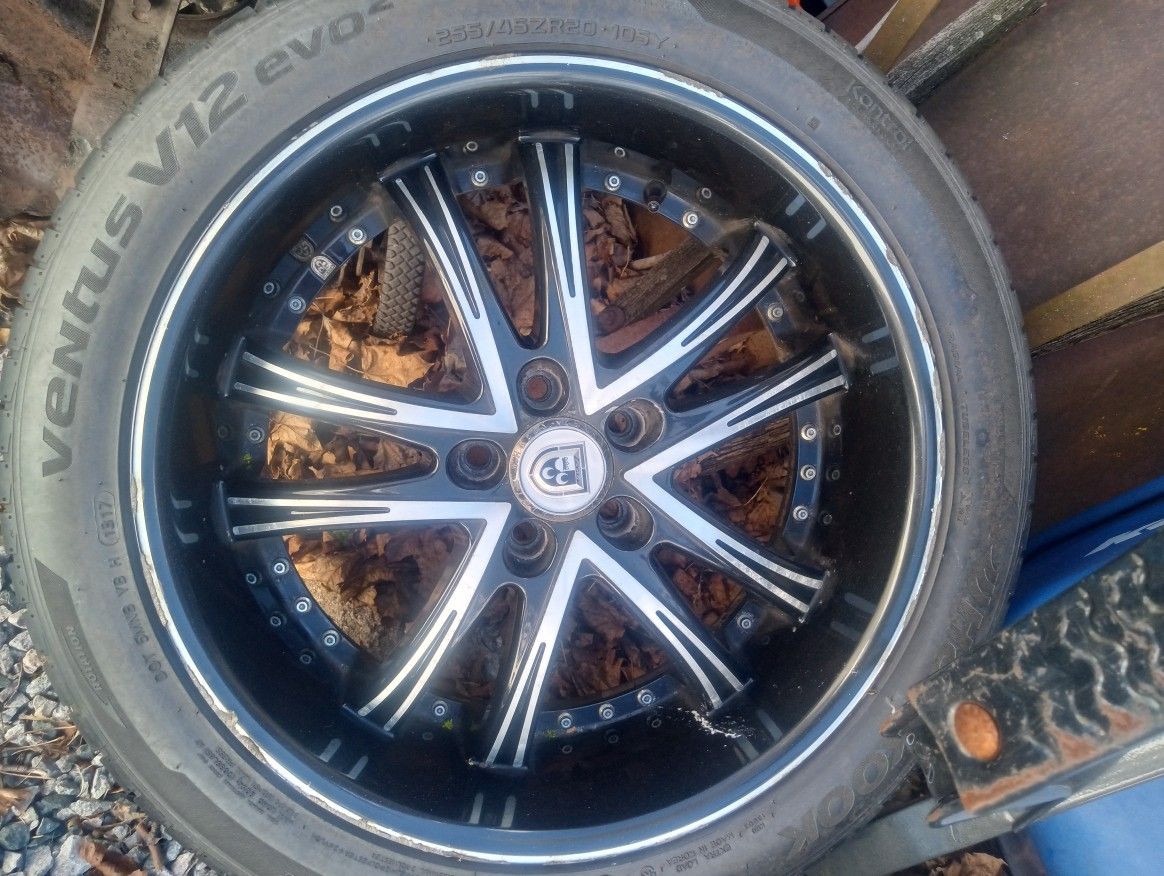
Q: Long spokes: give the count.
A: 10